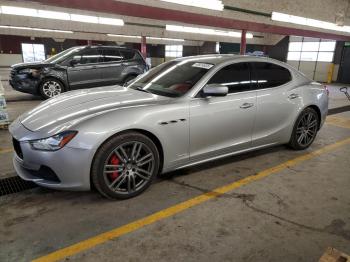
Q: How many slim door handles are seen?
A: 2